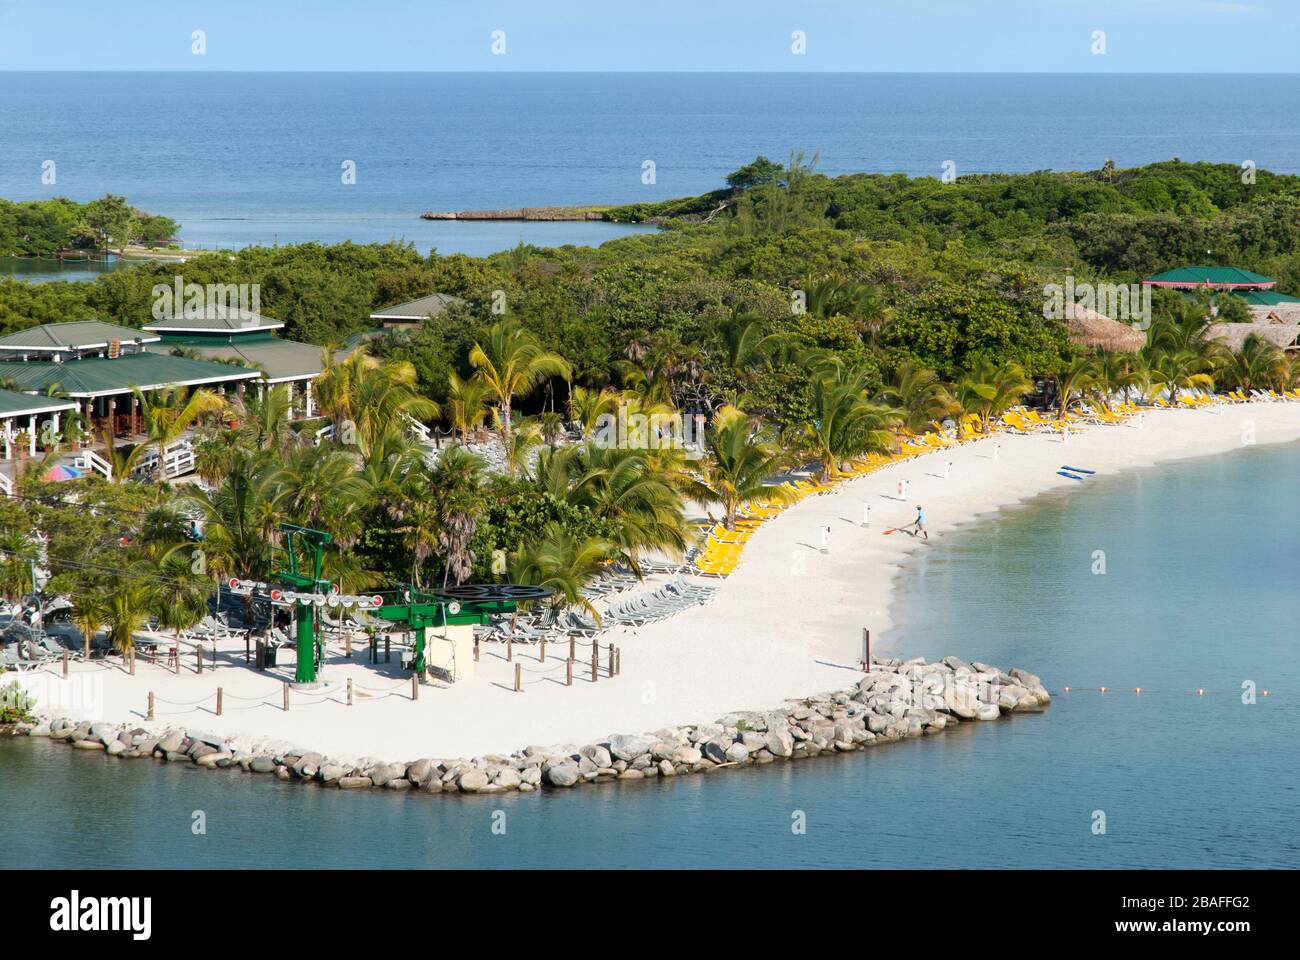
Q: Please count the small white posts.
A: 8